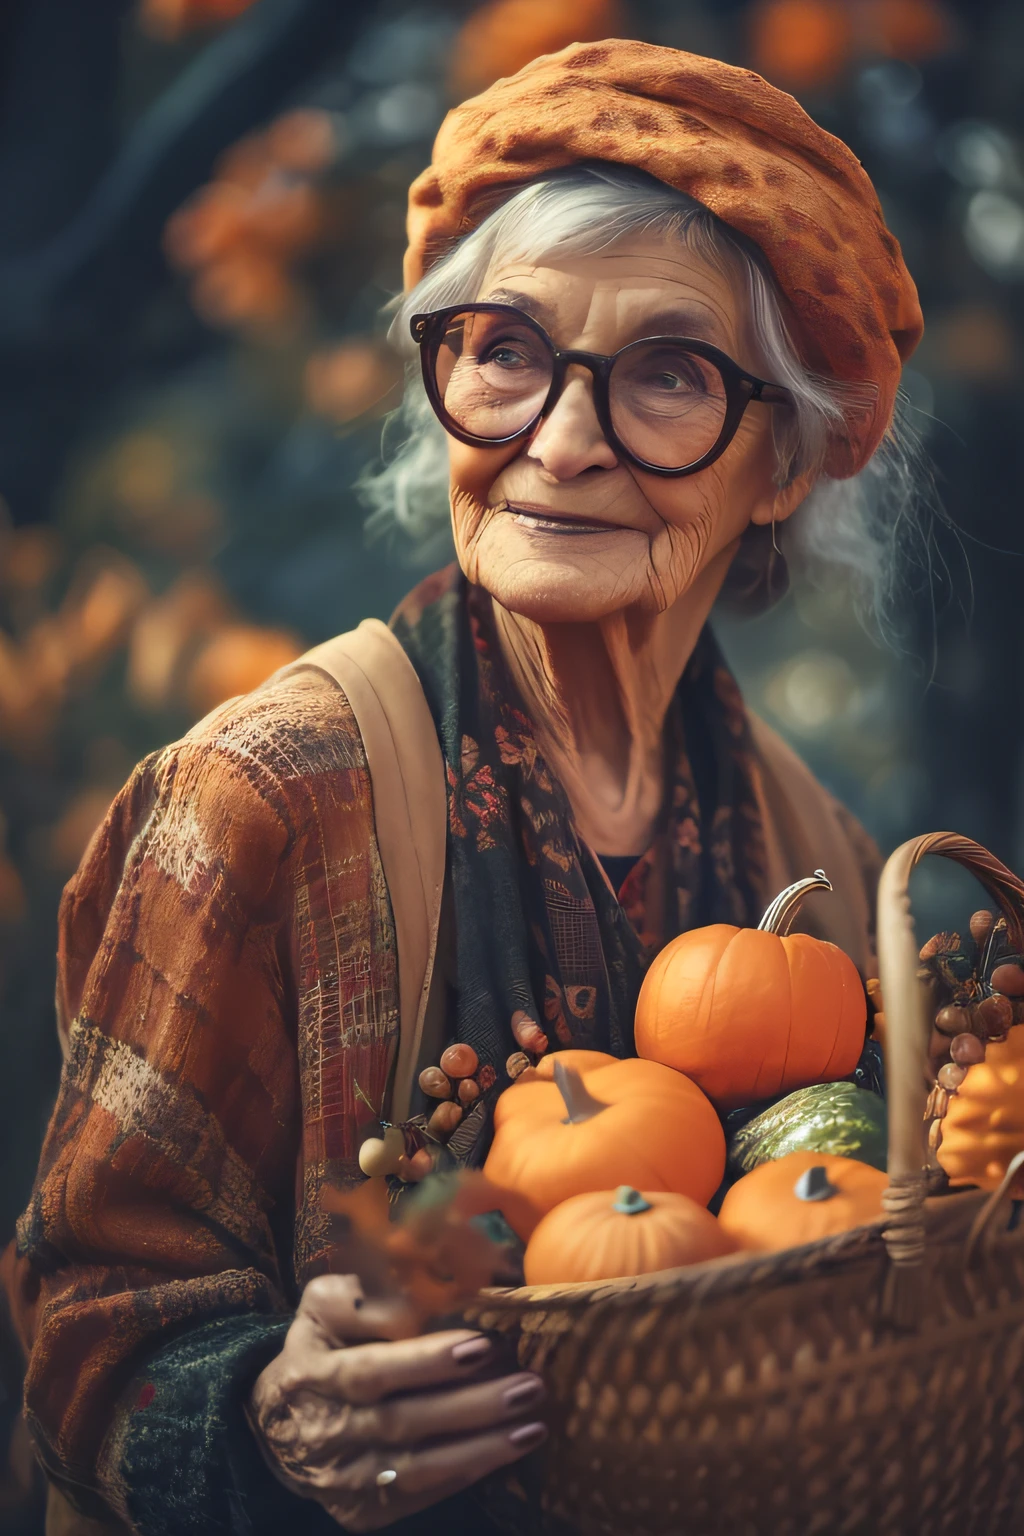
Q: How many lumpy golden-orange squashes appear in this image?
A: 1